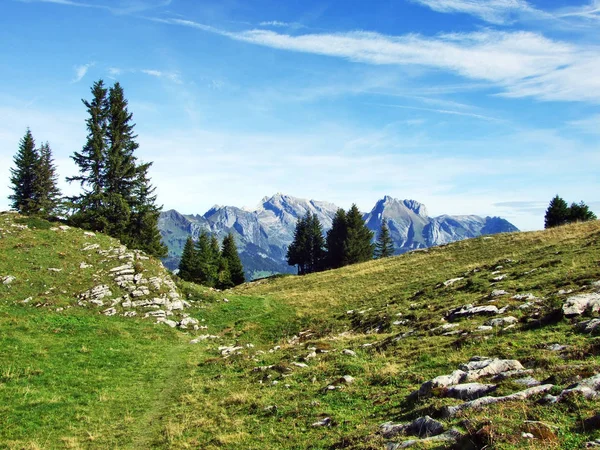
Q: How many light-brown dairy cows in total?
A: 0